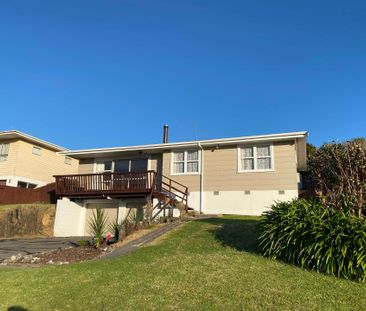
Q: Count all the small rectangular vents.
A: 3